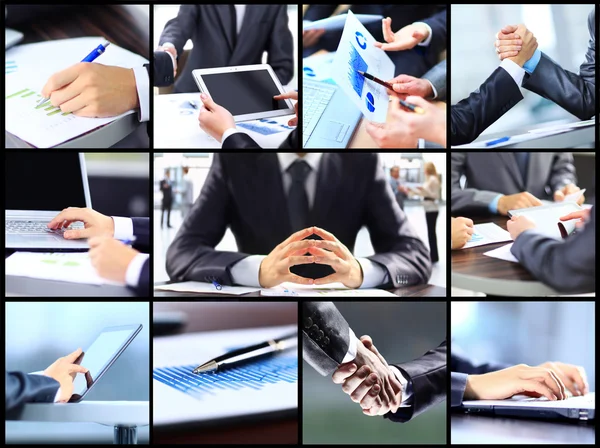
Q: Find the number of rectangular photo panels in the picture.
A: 11